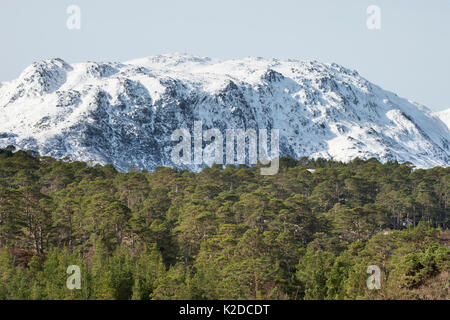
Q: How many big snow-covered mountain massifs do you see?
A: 1